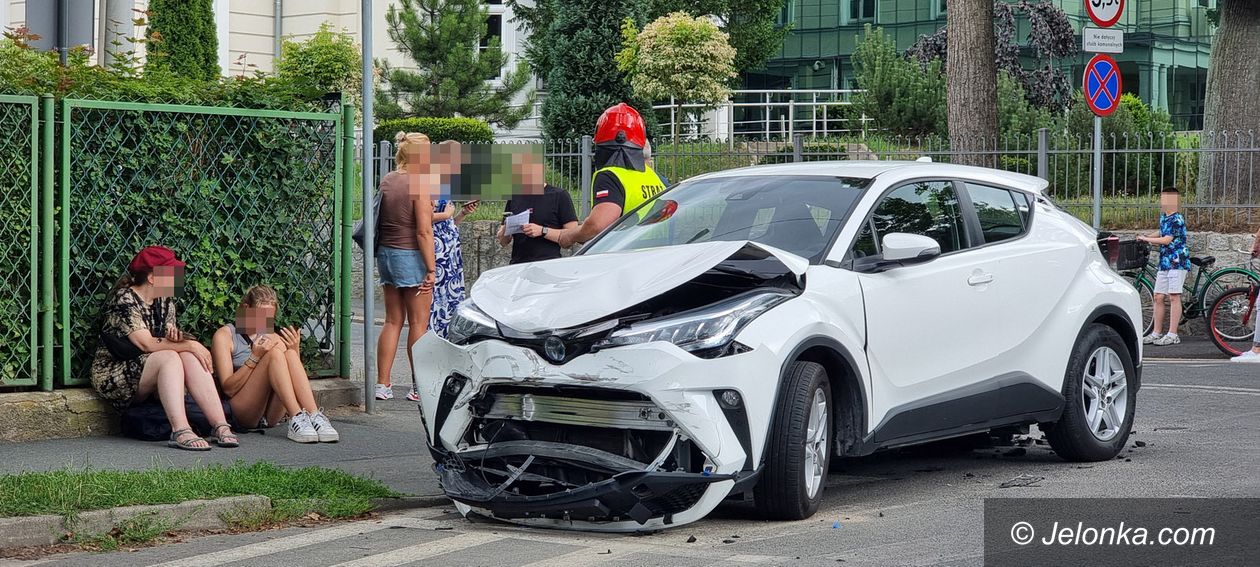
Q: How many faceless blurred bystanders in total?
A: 6